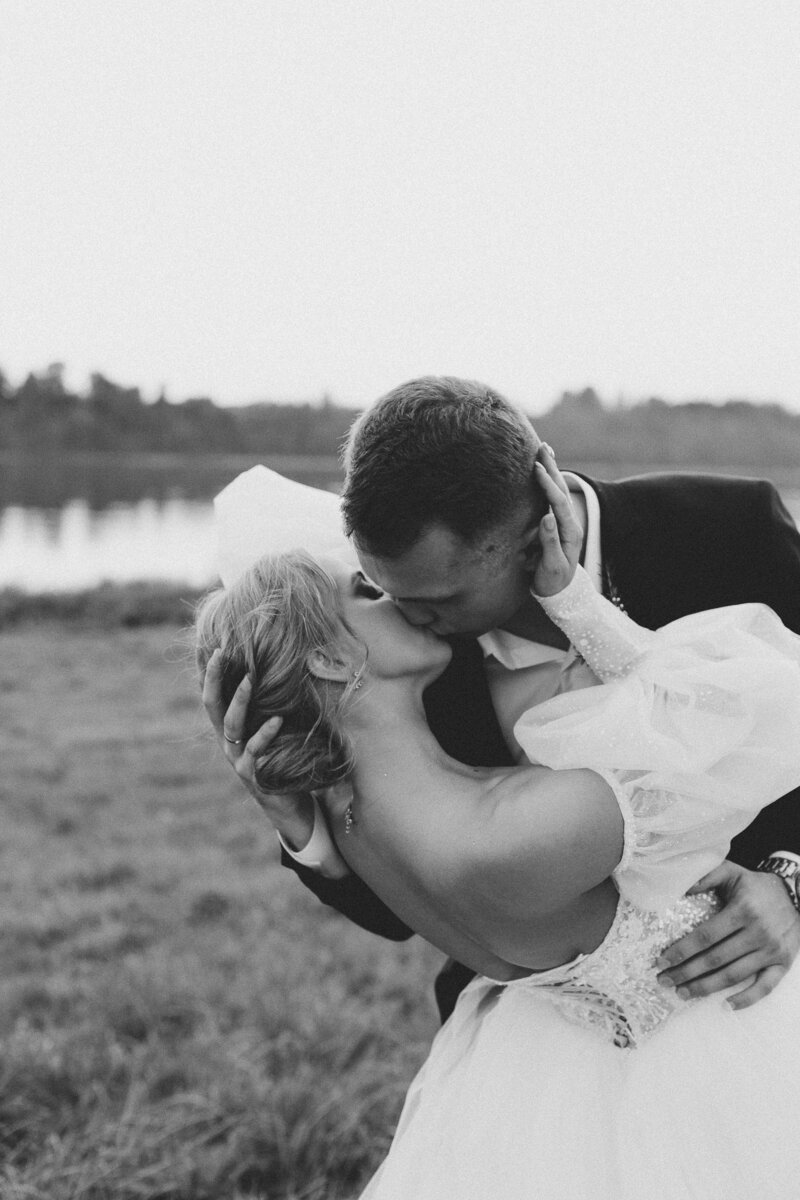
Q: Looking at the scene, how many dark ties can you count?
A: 0